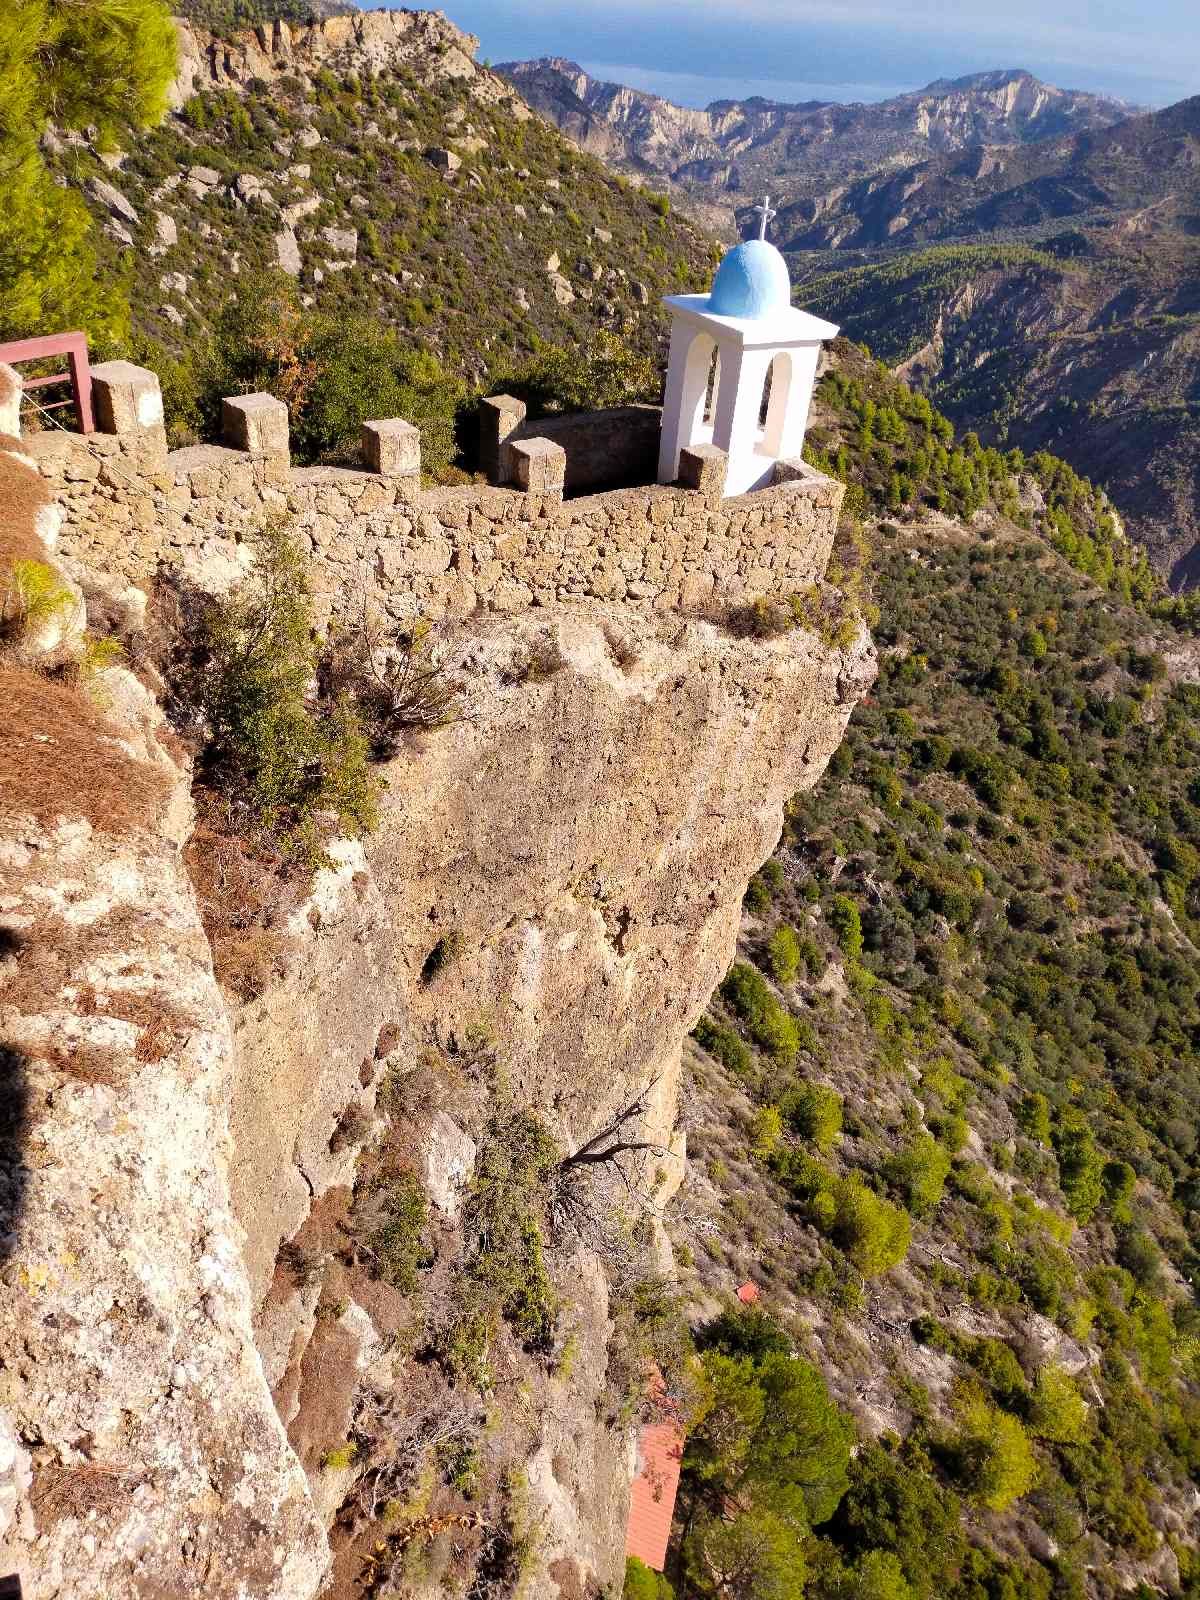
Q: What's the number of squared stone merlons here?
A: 6